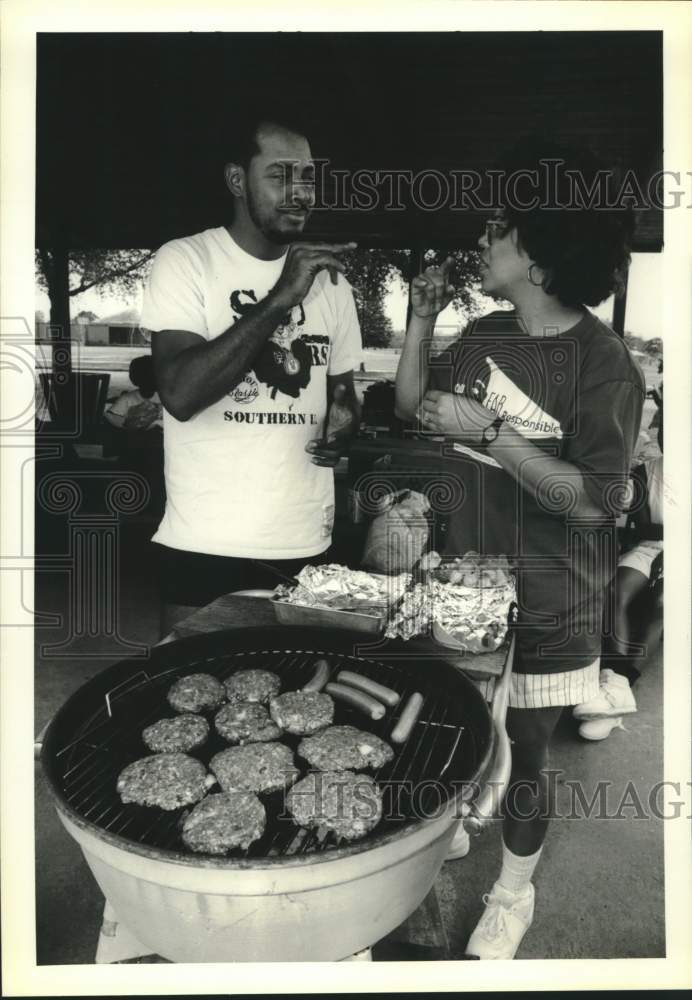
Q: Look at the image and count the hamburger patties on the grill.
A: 10